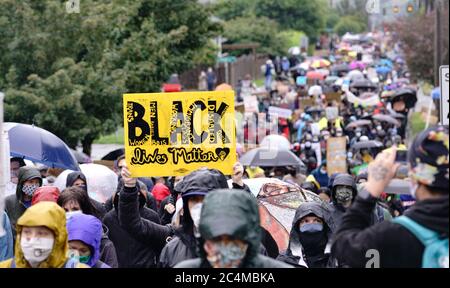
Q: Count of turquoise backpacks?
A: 1